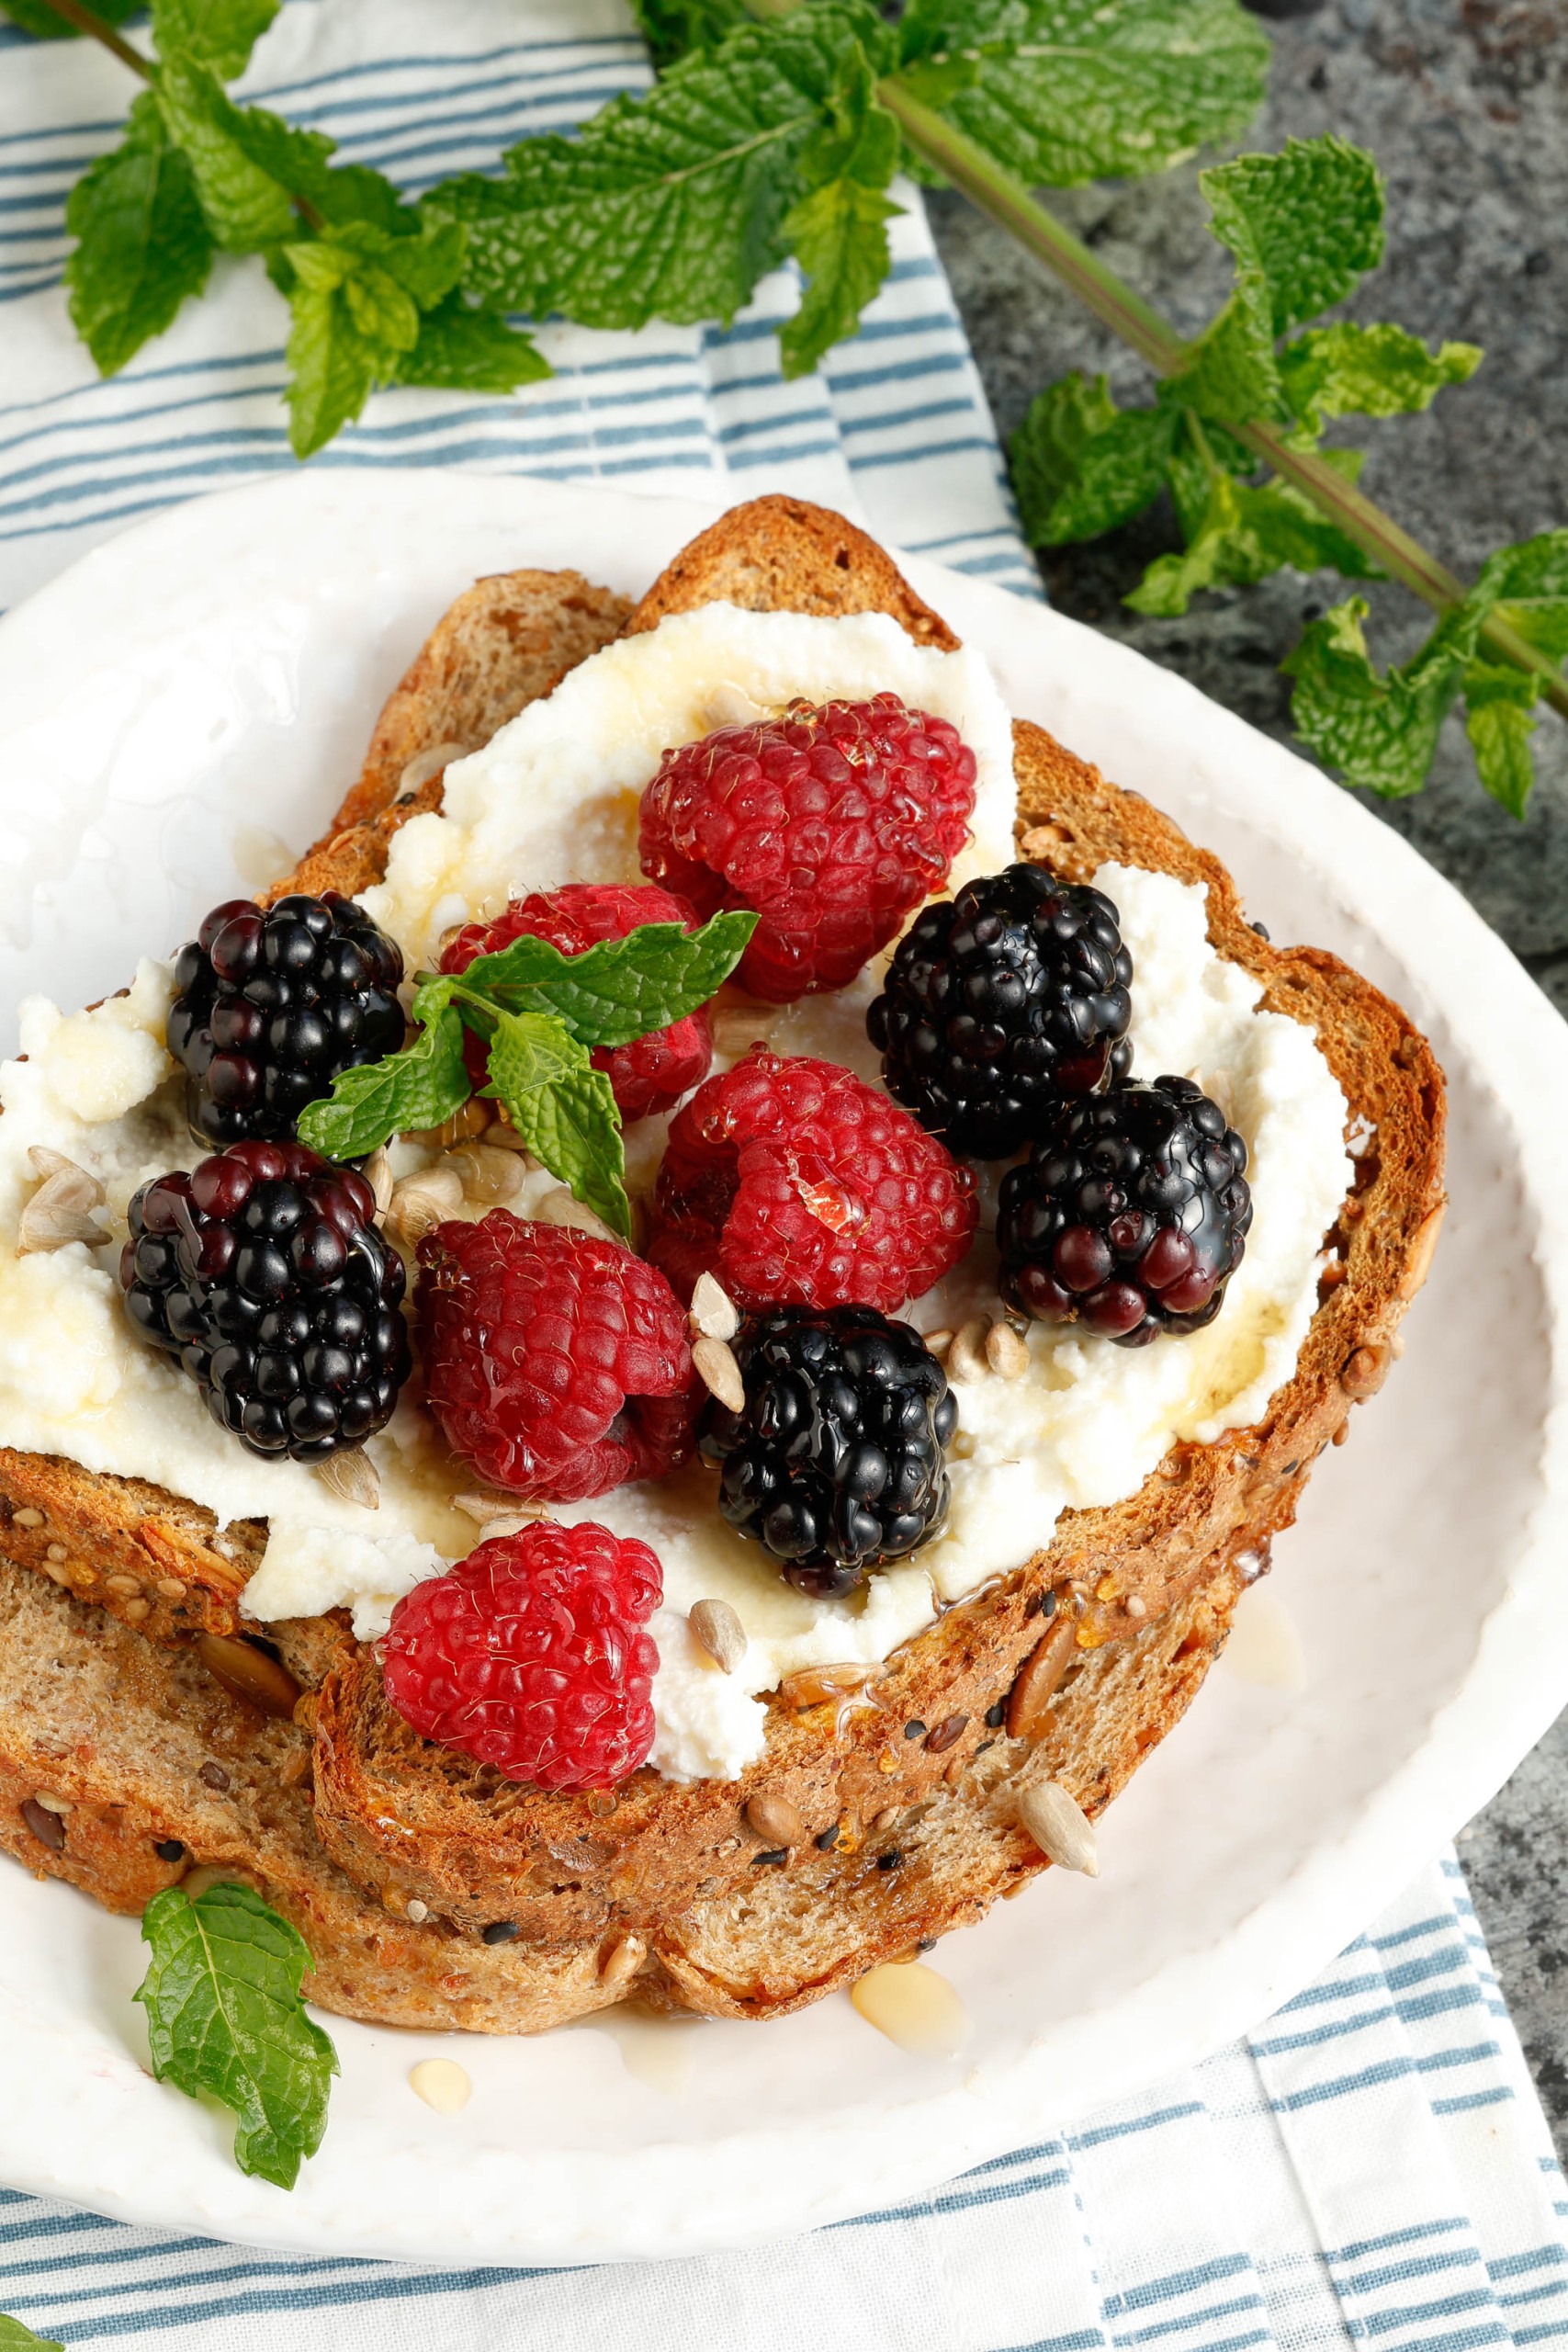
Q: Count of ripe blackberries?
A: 5